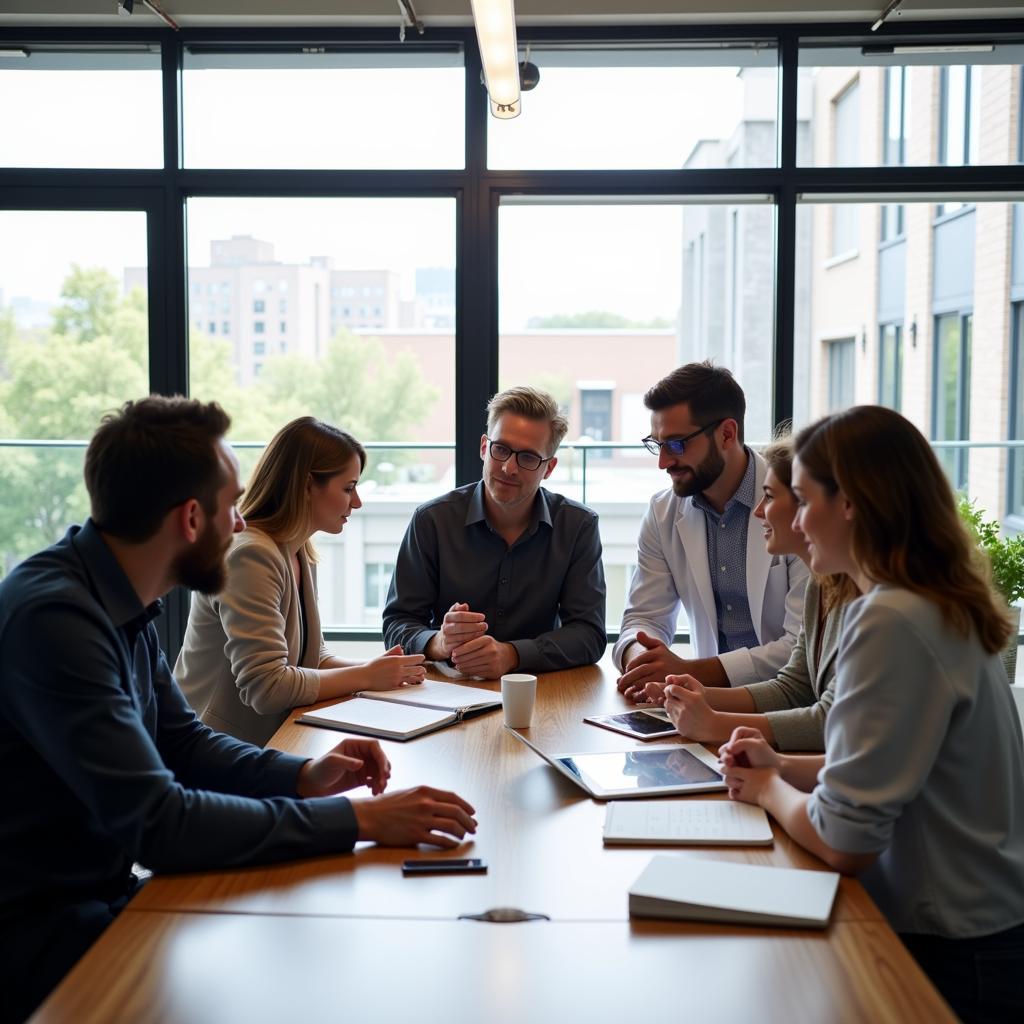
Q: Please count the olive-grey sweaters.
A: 1